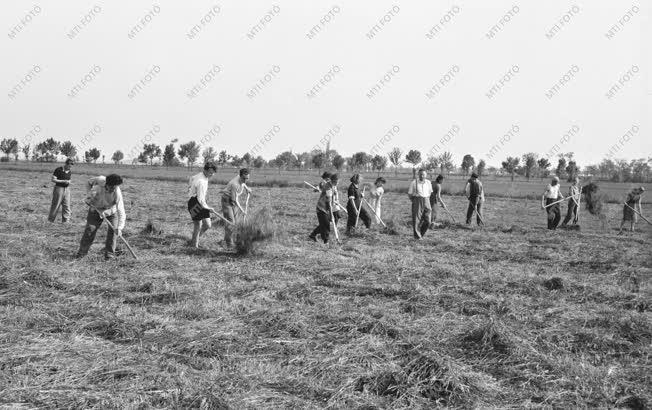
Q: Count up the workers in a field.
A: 14